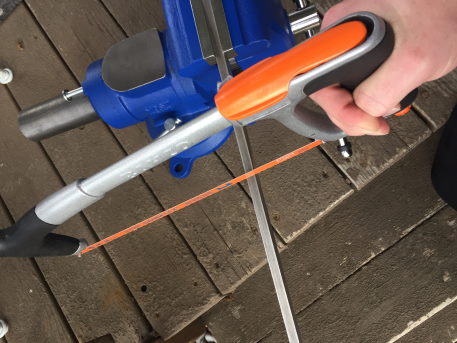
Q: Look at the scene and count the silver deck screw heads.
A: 2